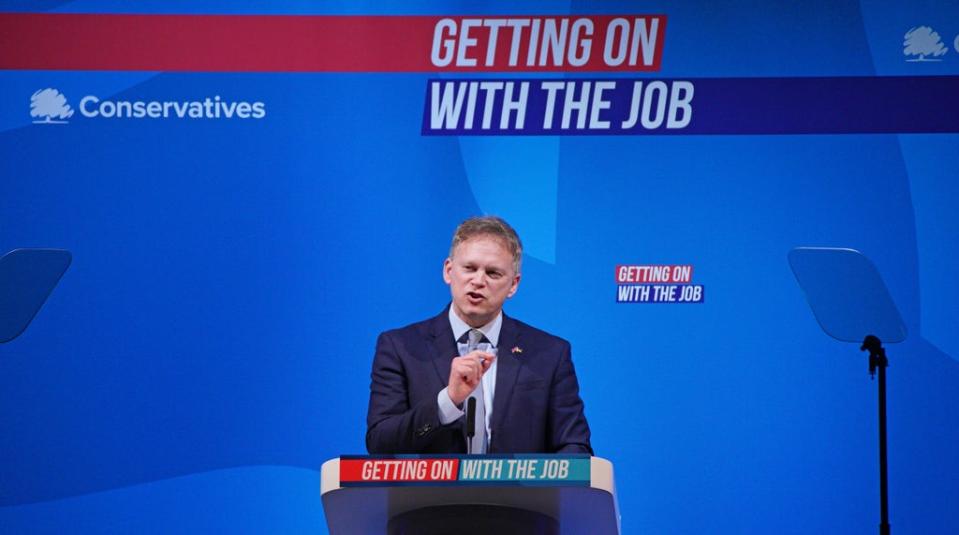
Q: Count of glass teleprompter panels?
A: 2